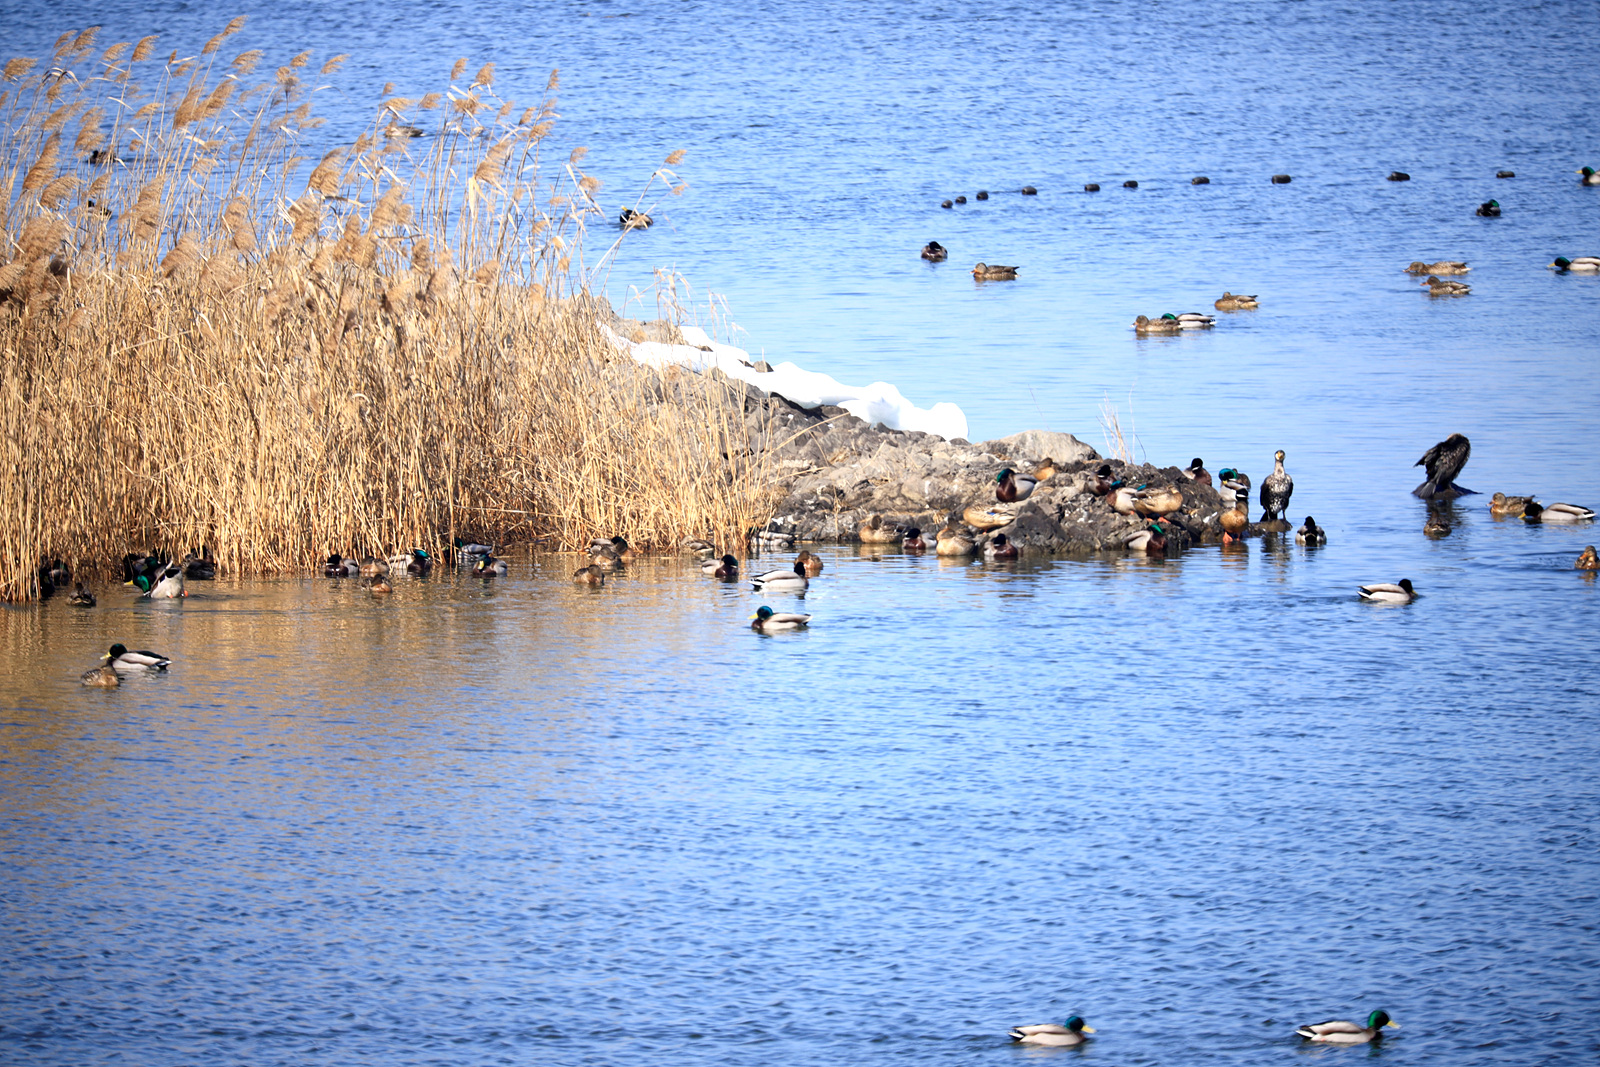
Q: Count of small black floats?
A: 10